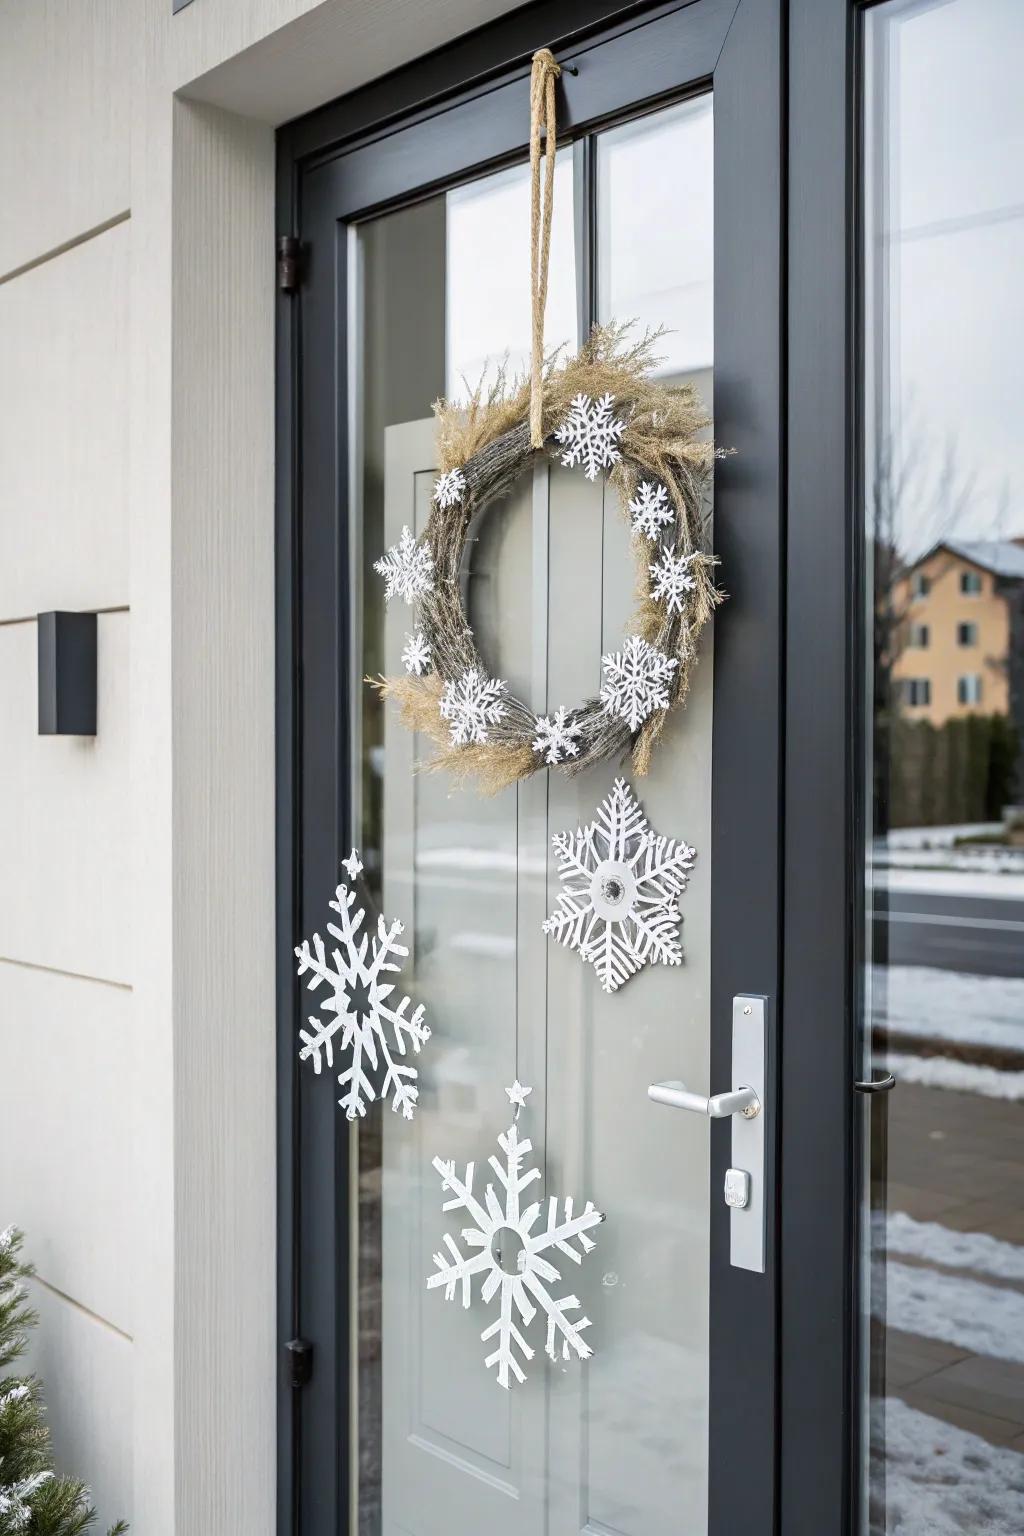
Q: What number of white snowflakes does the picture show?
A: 12